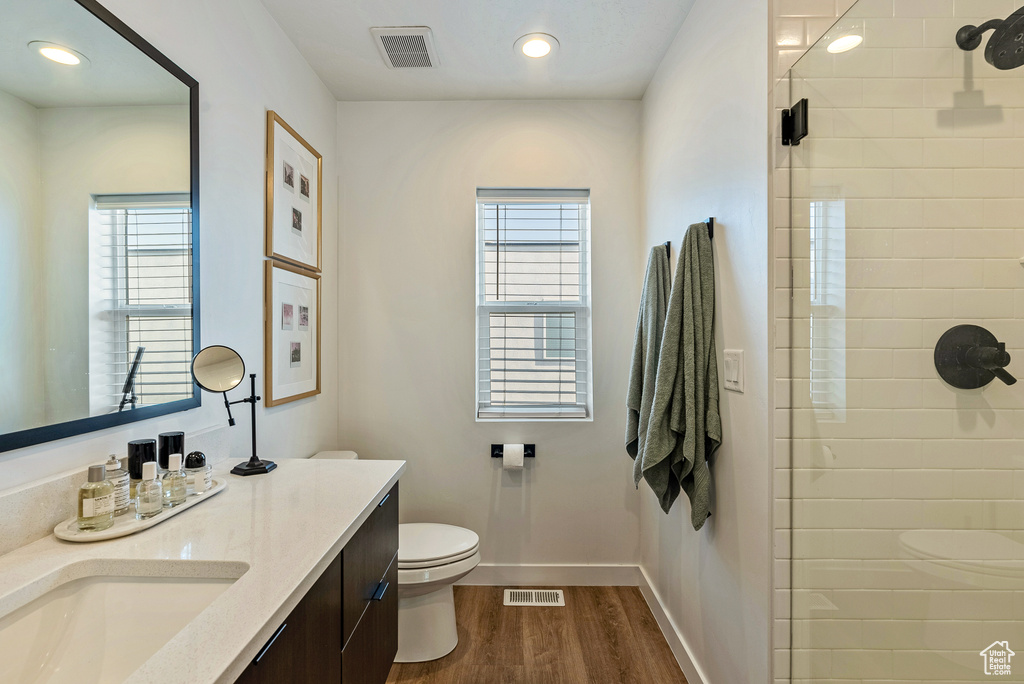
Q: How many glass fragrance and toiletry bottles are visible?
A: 7